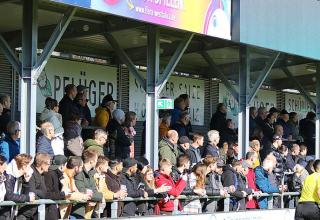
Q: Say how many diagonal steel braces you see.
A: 7